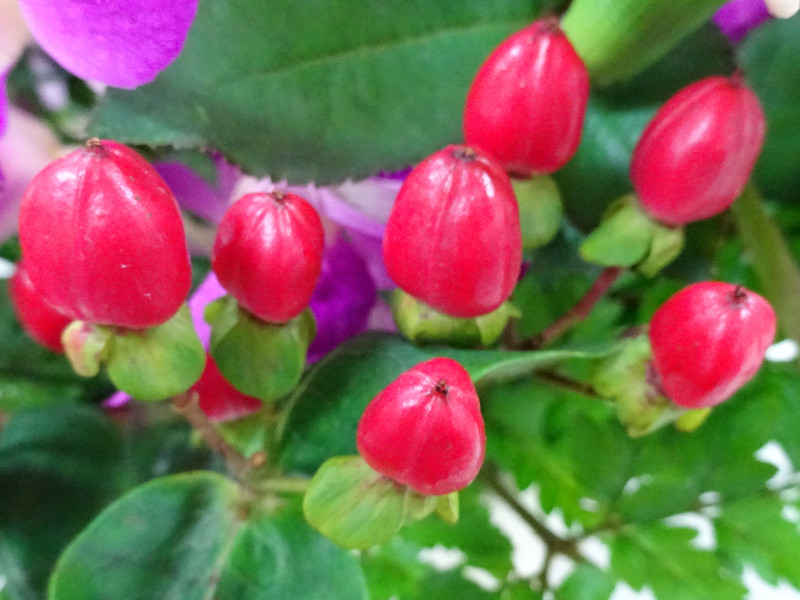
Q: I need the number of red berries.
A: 9